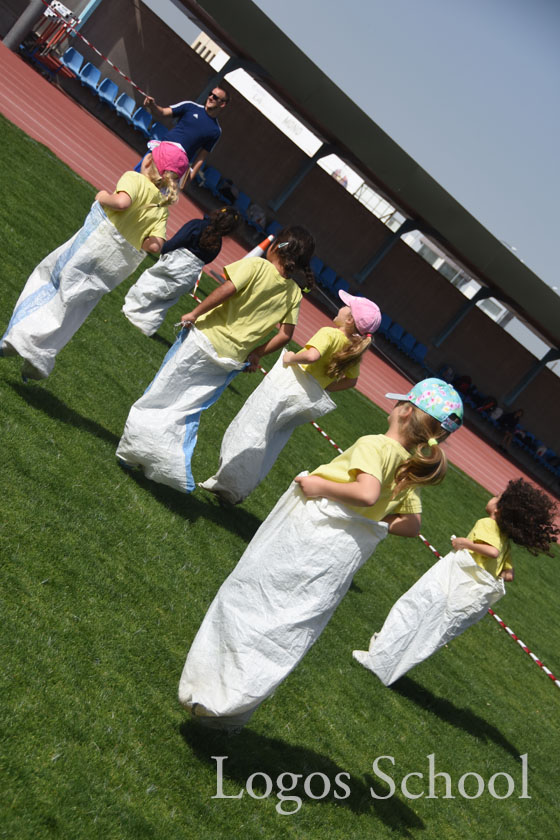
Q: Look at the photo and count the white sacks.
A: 6